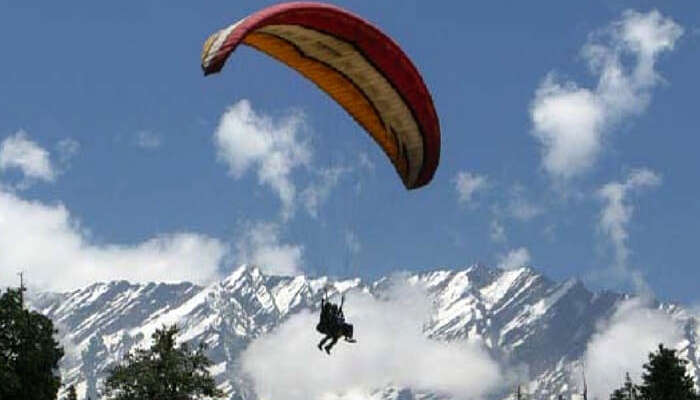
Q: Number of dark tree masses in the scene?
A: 3